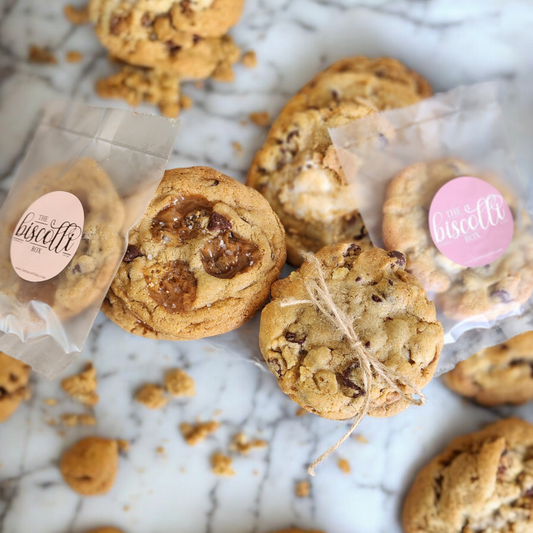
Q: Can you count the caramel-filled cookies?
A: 1